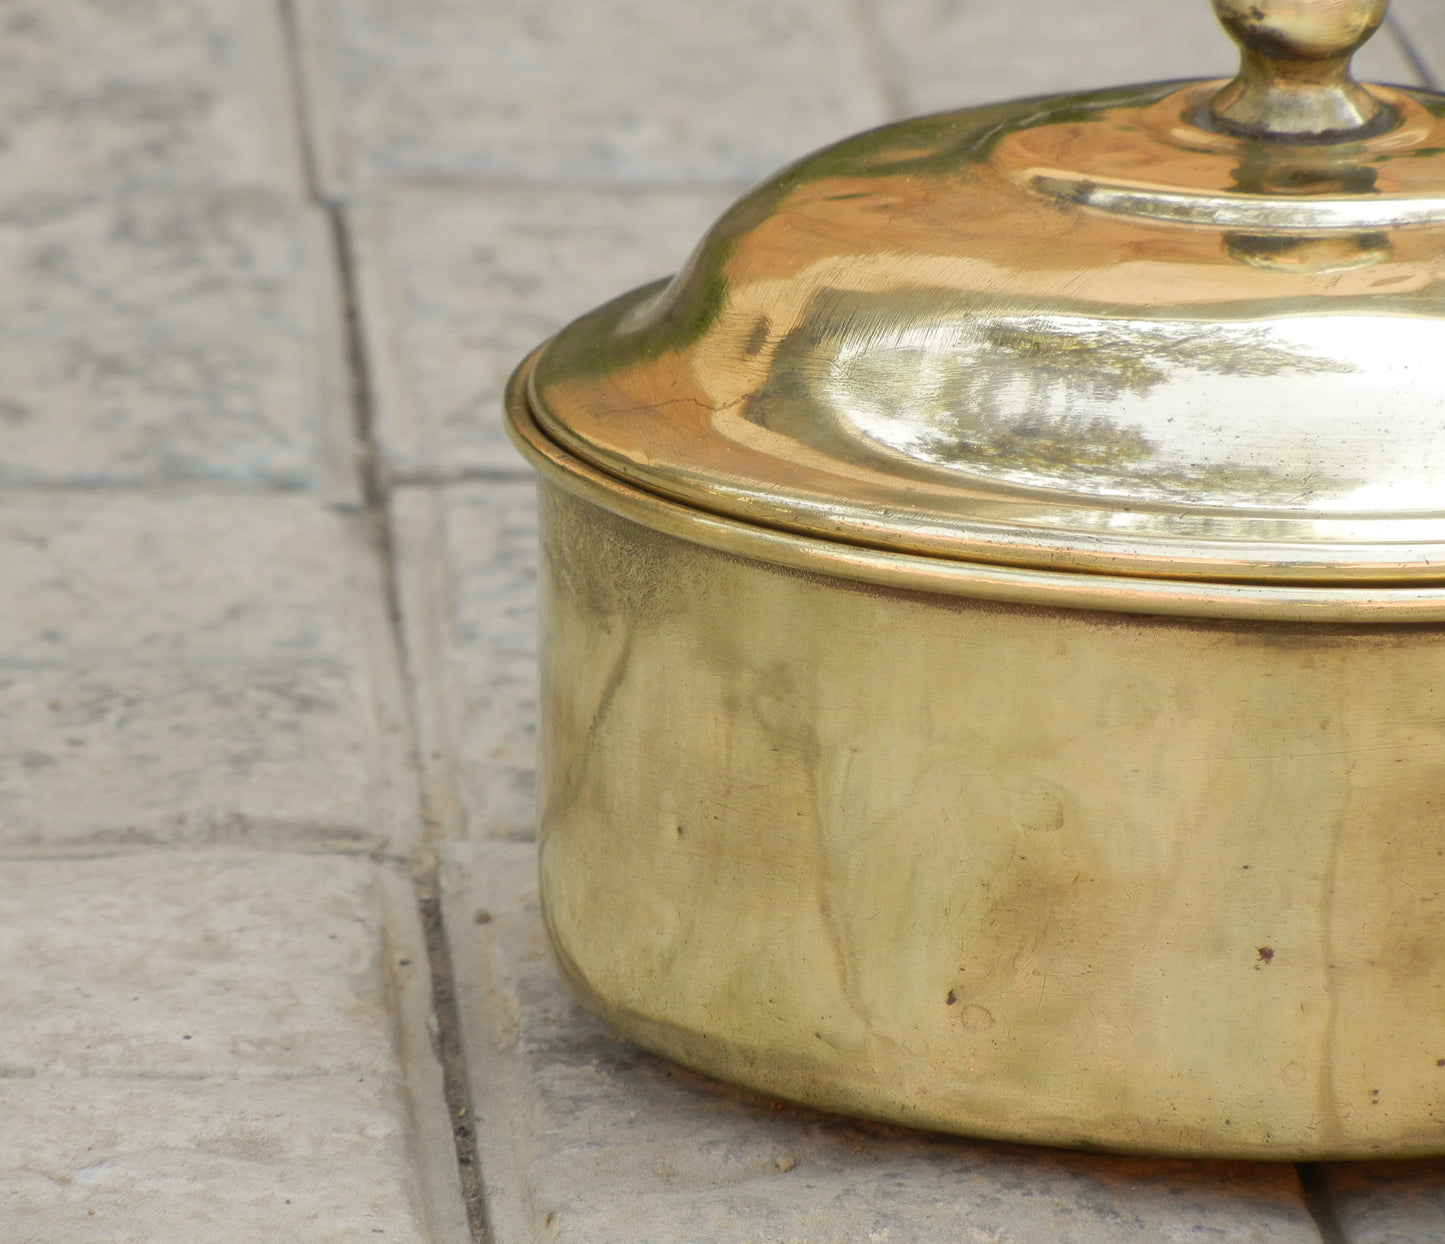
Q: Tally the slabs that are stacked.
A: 0